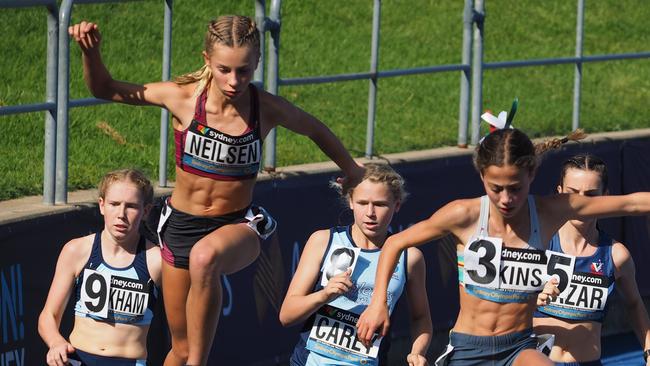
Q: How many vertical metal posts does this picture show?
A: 9